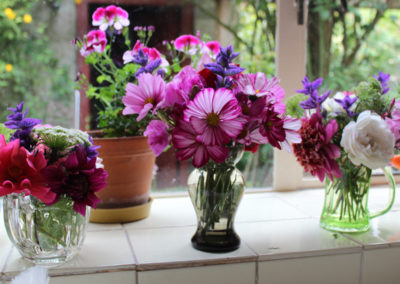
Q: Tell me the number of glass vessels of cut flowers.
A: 3